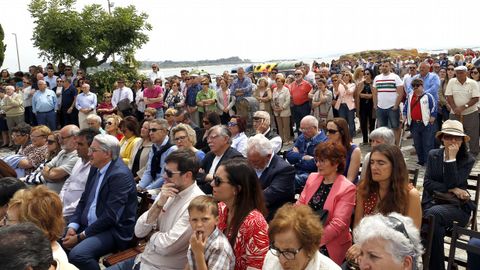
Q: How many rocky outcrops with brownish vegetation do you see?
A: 1